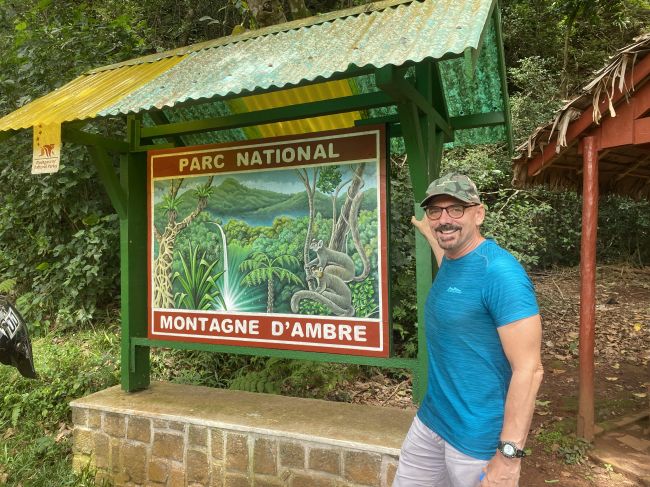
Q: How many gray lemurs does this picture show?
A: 2